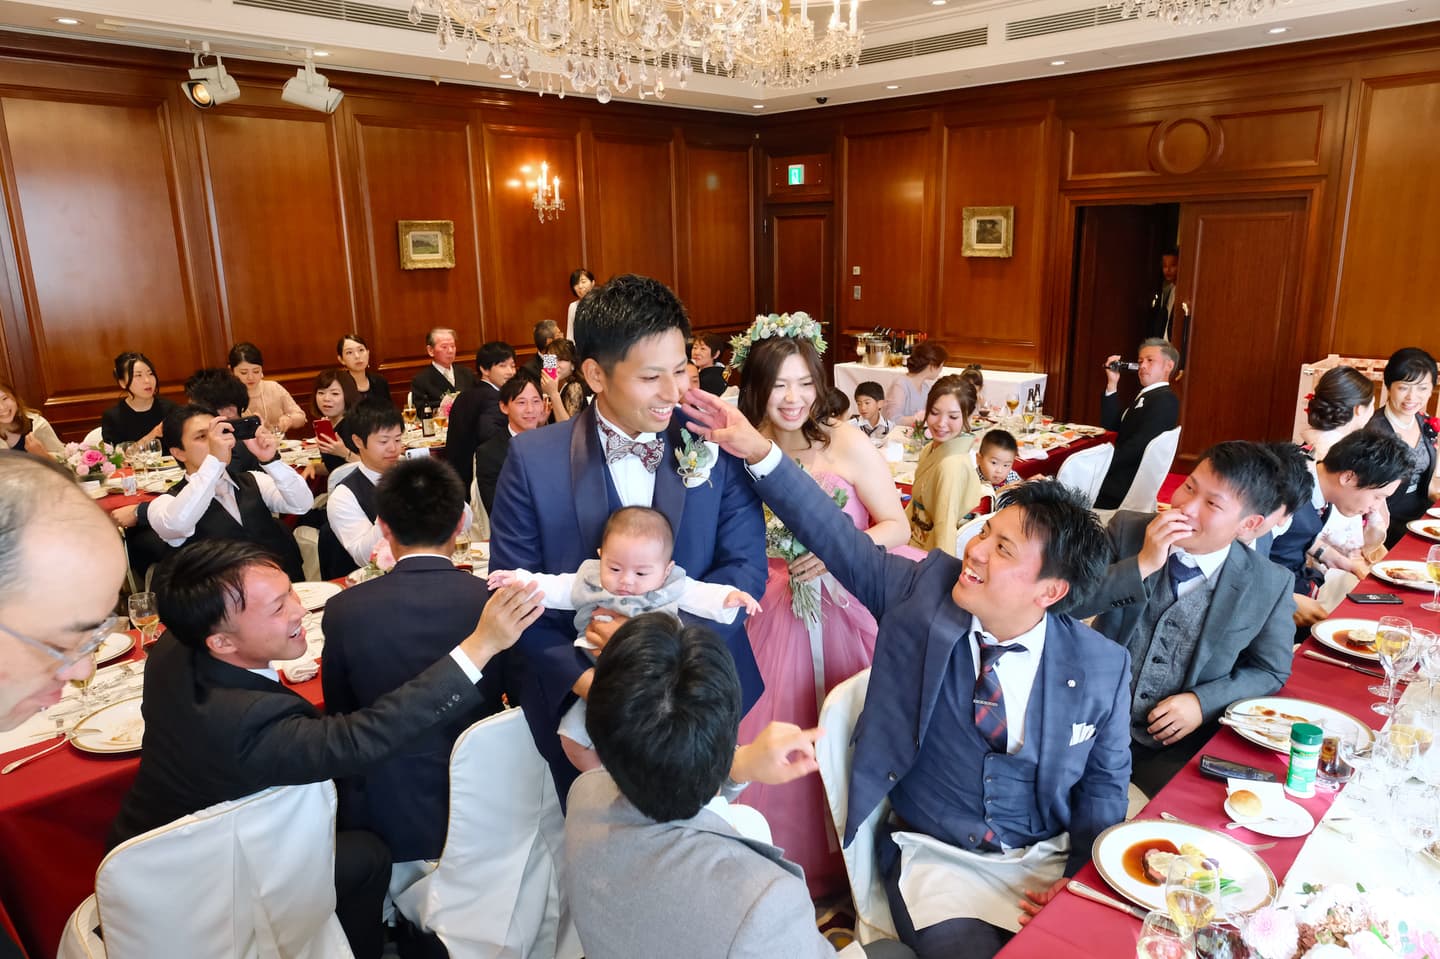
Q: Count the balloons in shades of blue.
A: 0